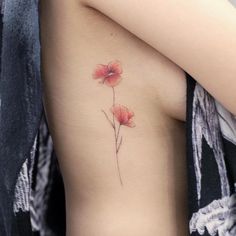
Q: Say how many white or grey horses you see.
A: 0